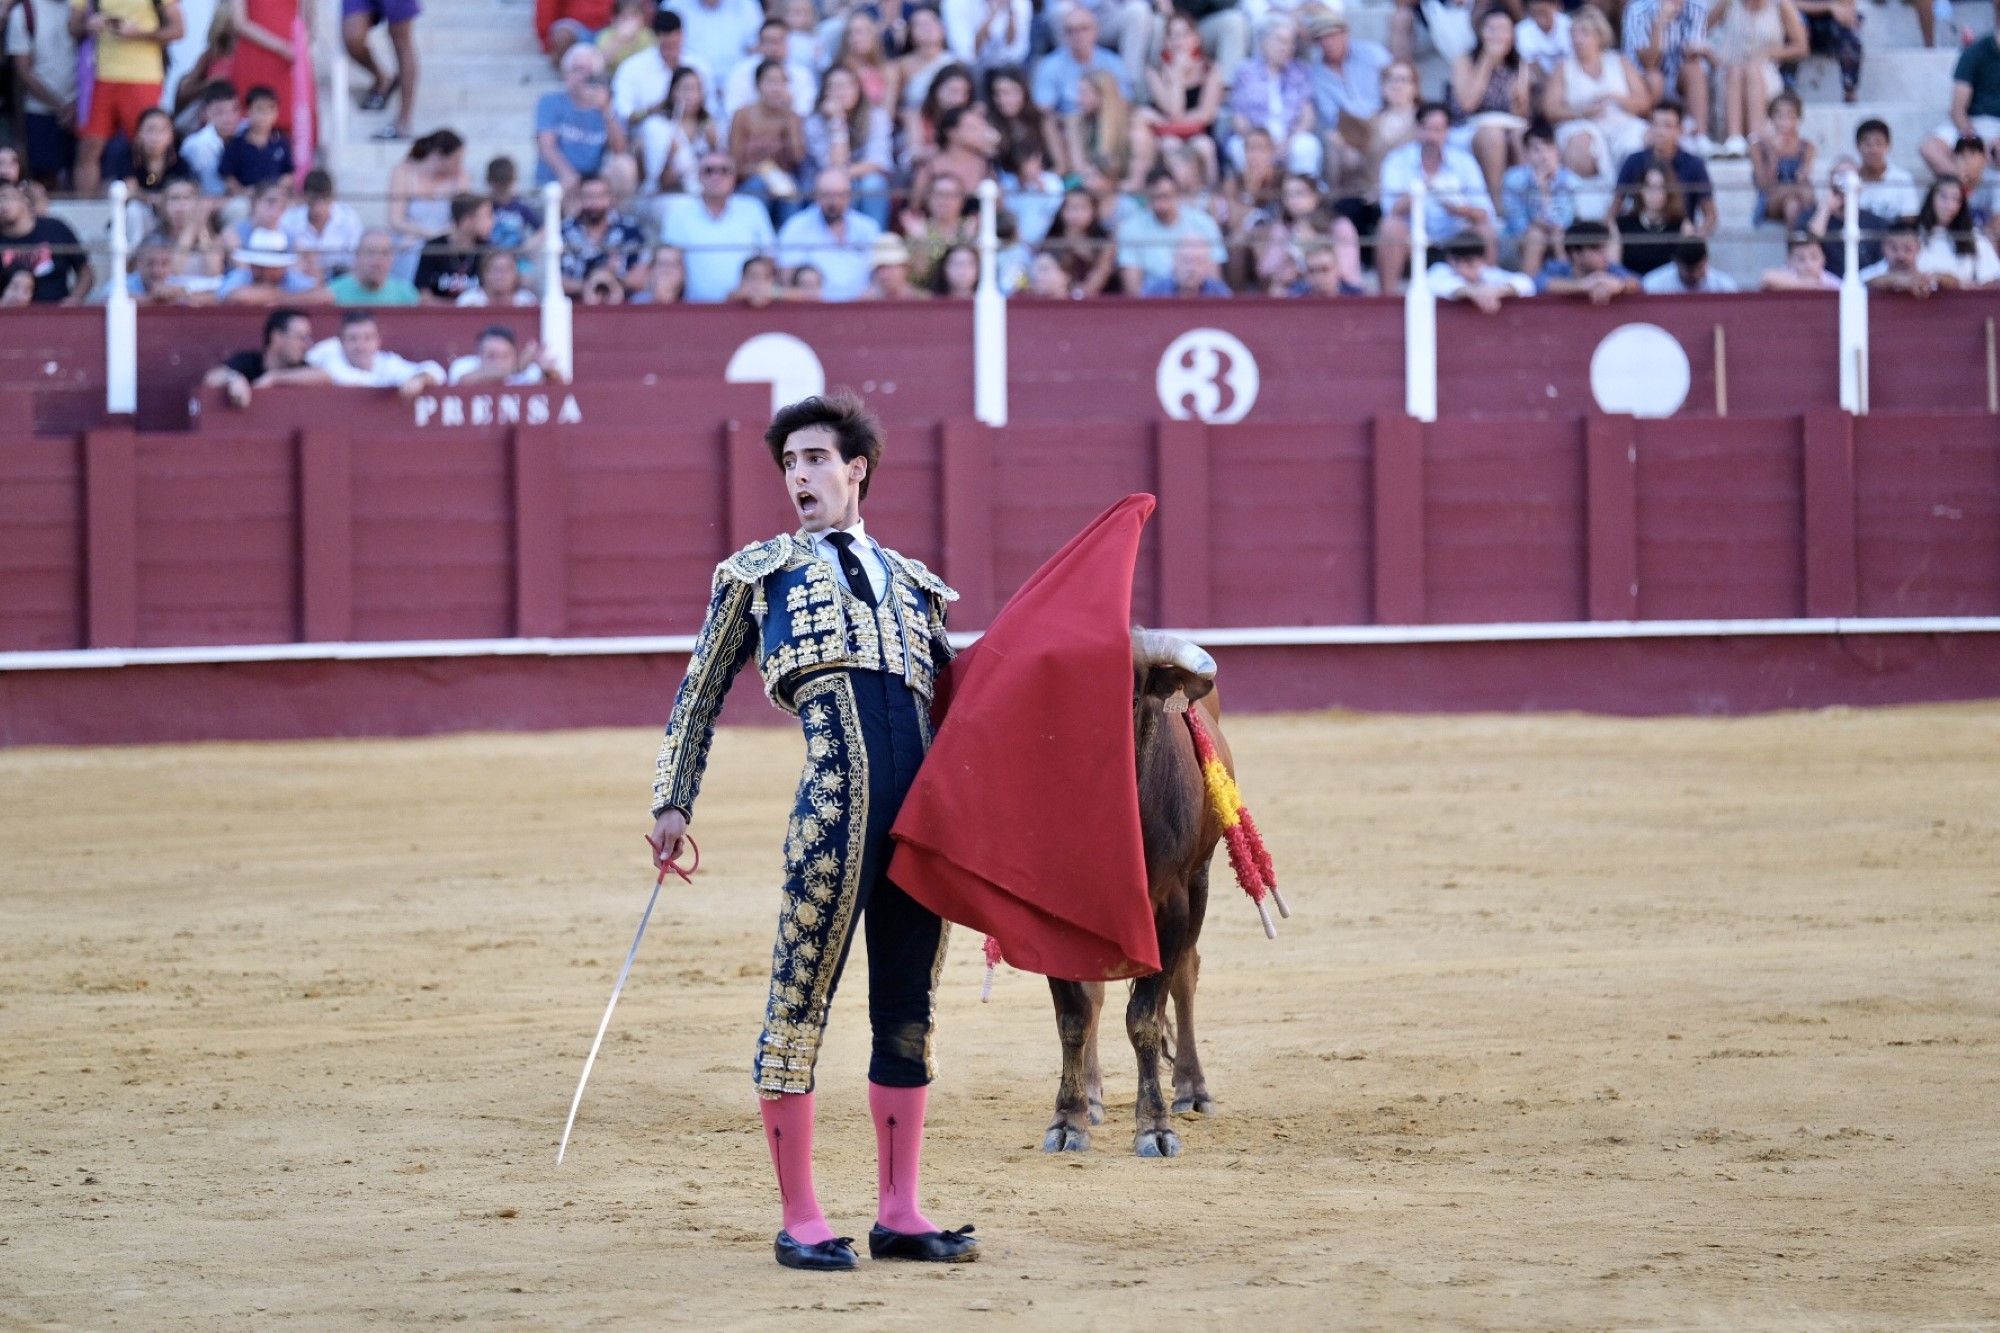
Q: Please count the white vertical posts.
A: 5